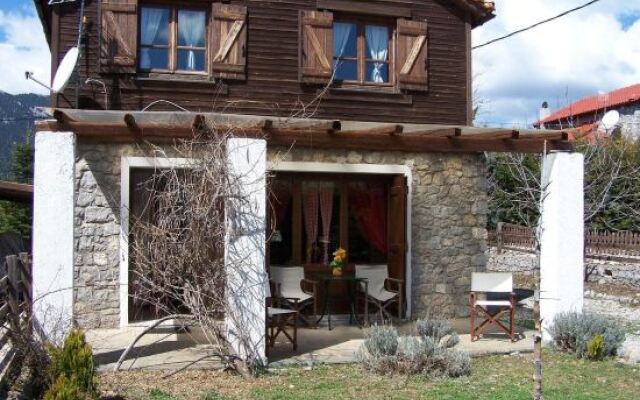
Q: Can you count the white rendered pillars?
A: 3